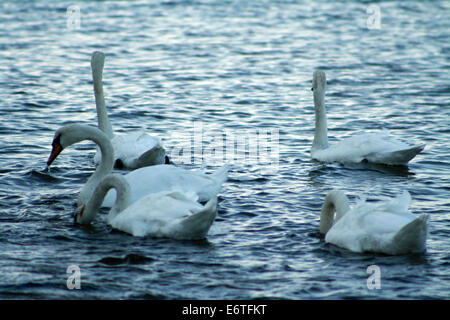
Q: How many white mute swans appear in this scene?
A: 5